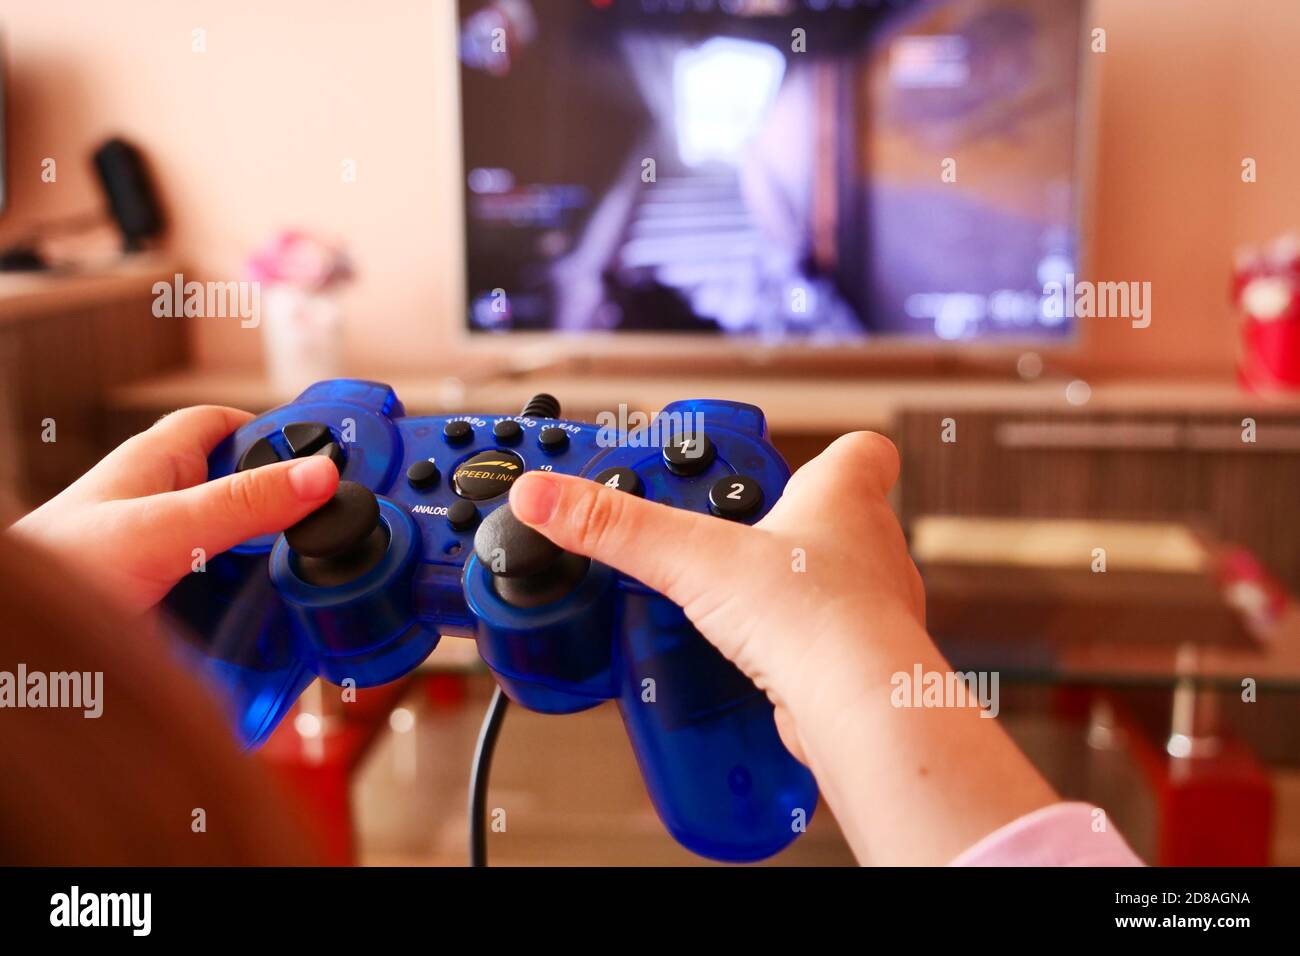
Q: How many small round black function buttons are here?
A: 5